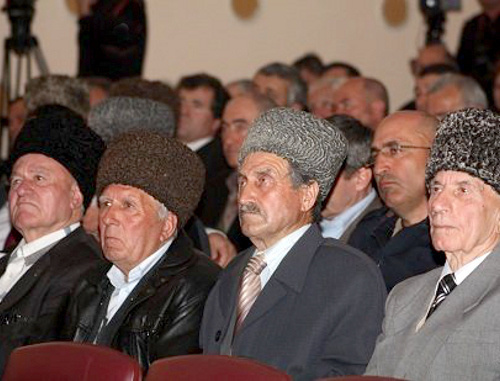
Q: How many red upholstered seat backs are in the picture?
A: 3